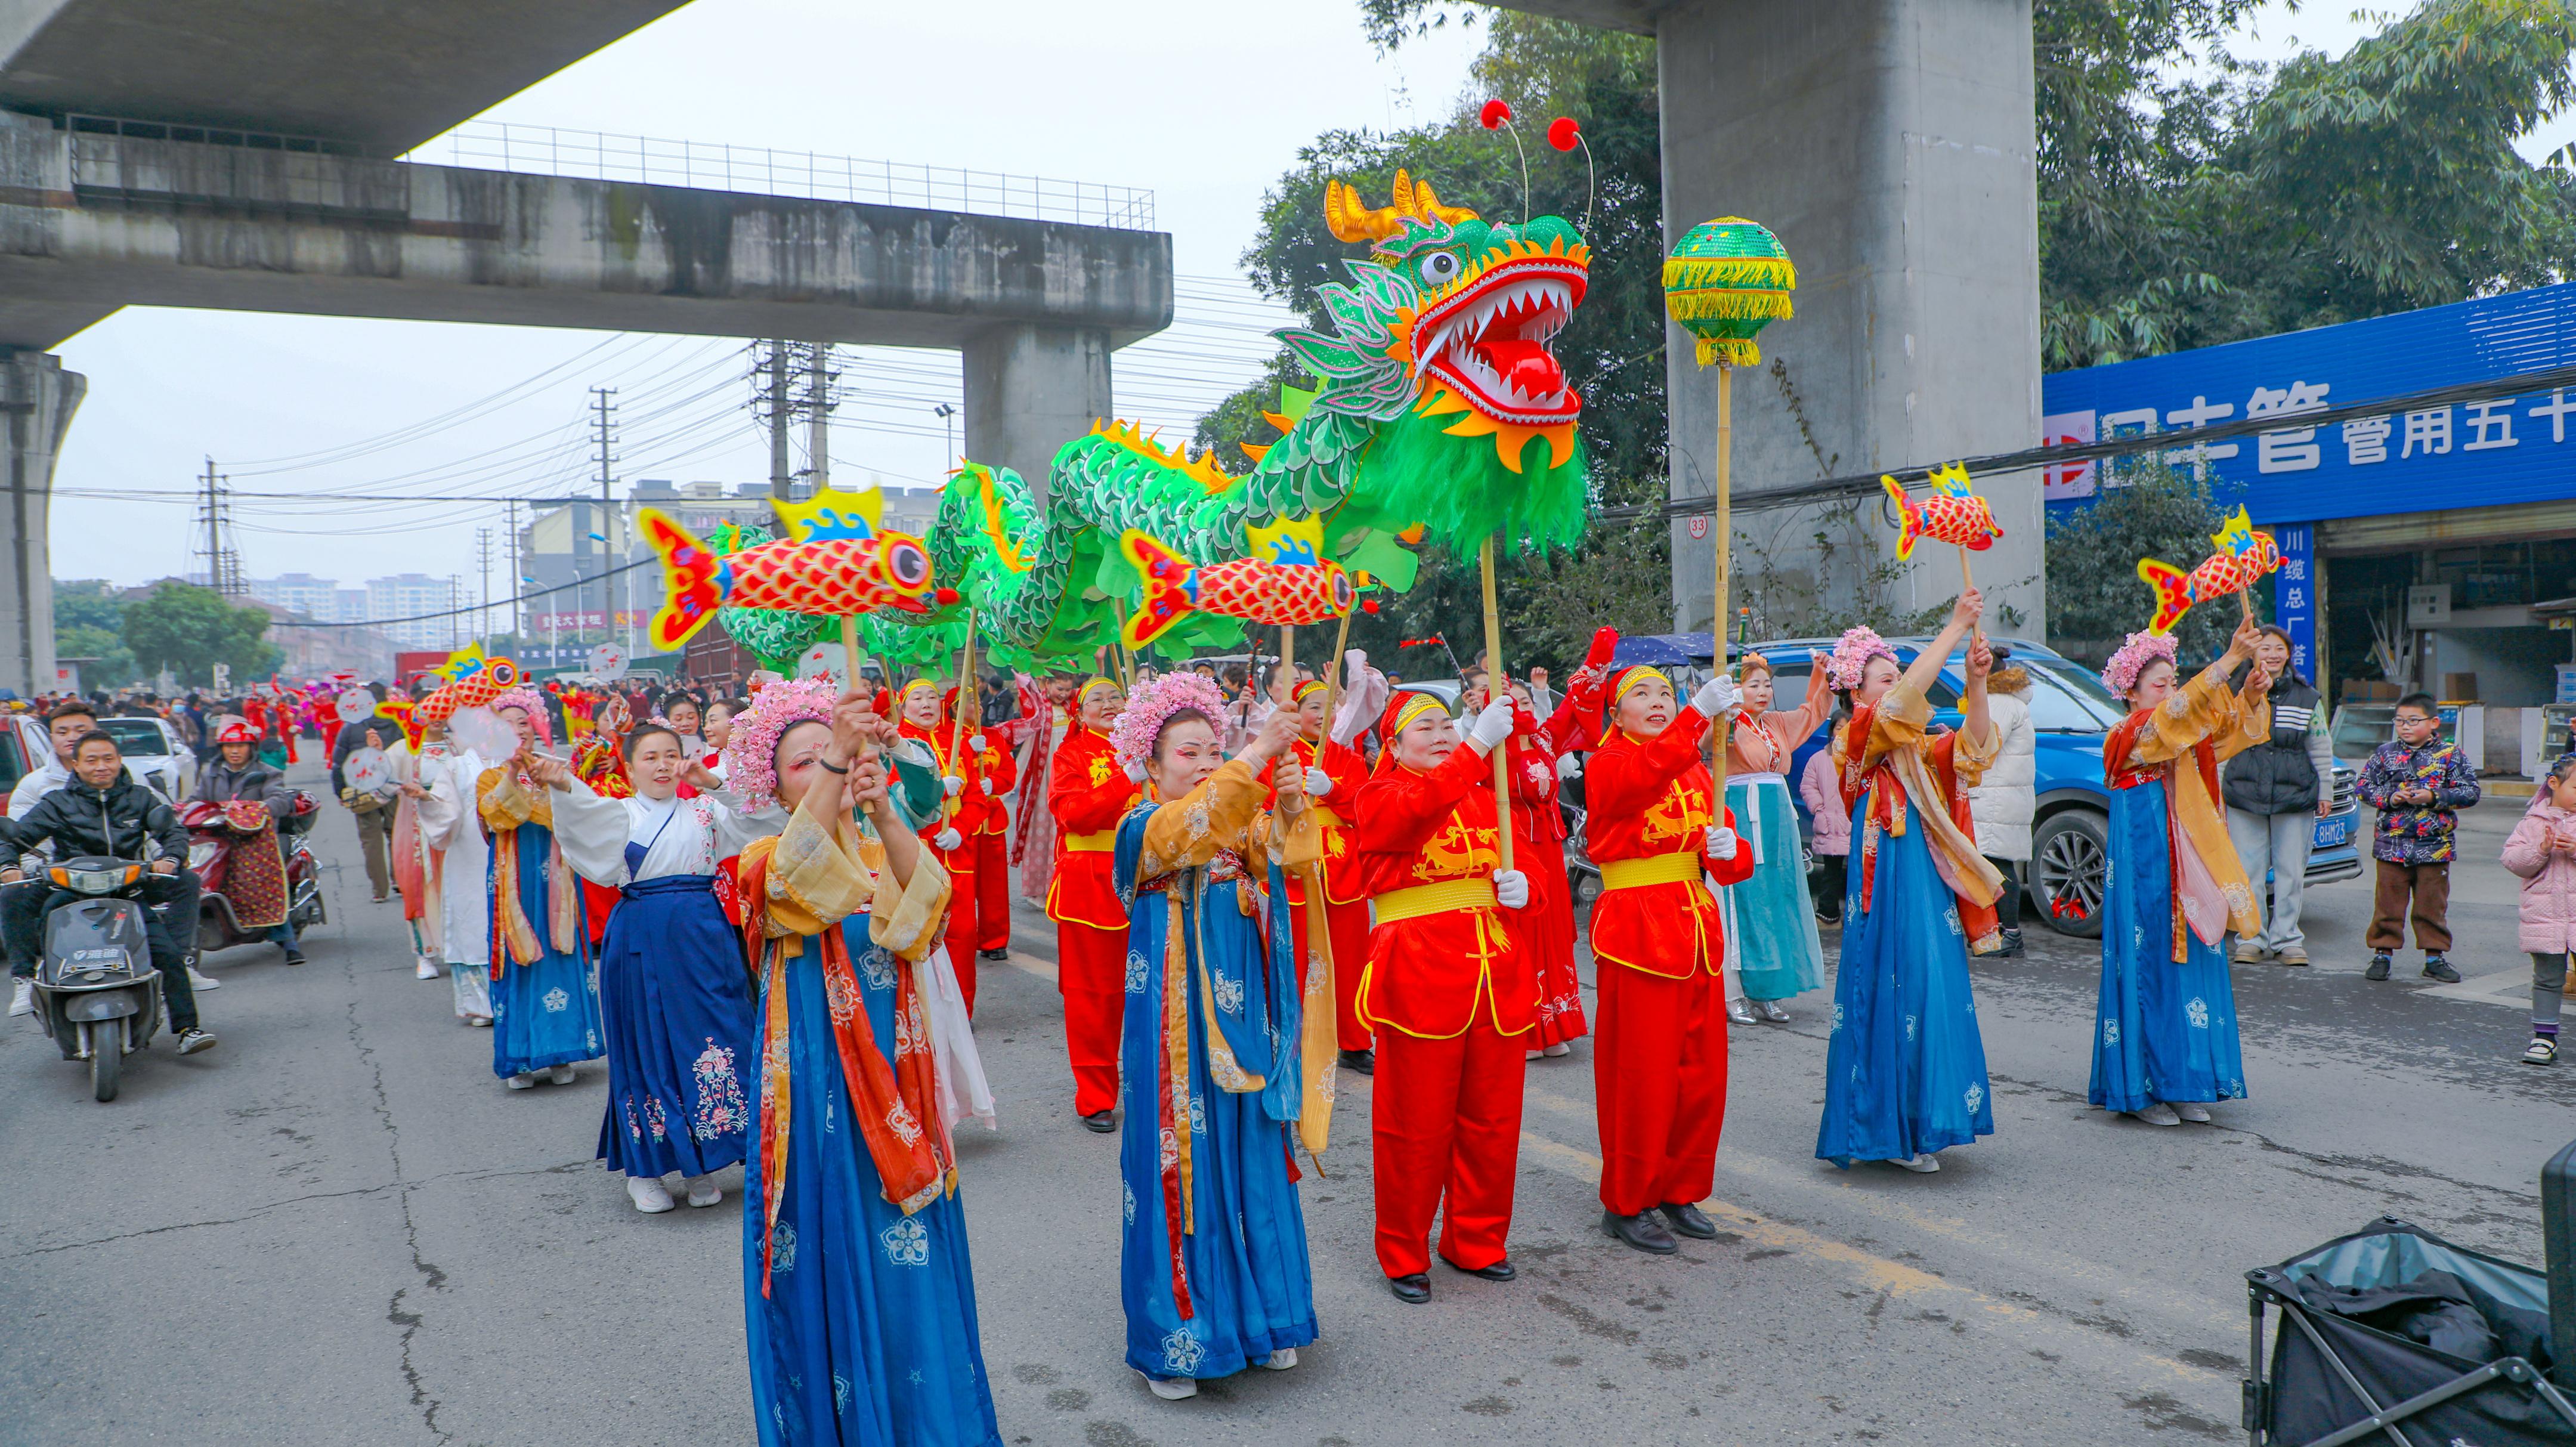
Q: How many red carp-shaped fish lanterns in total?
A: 5